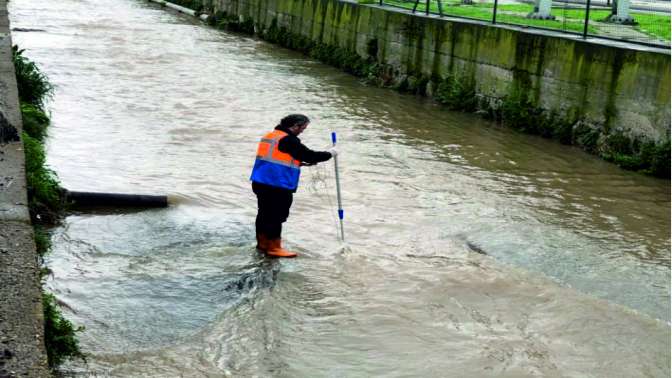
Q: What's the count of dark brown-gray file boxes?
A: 0